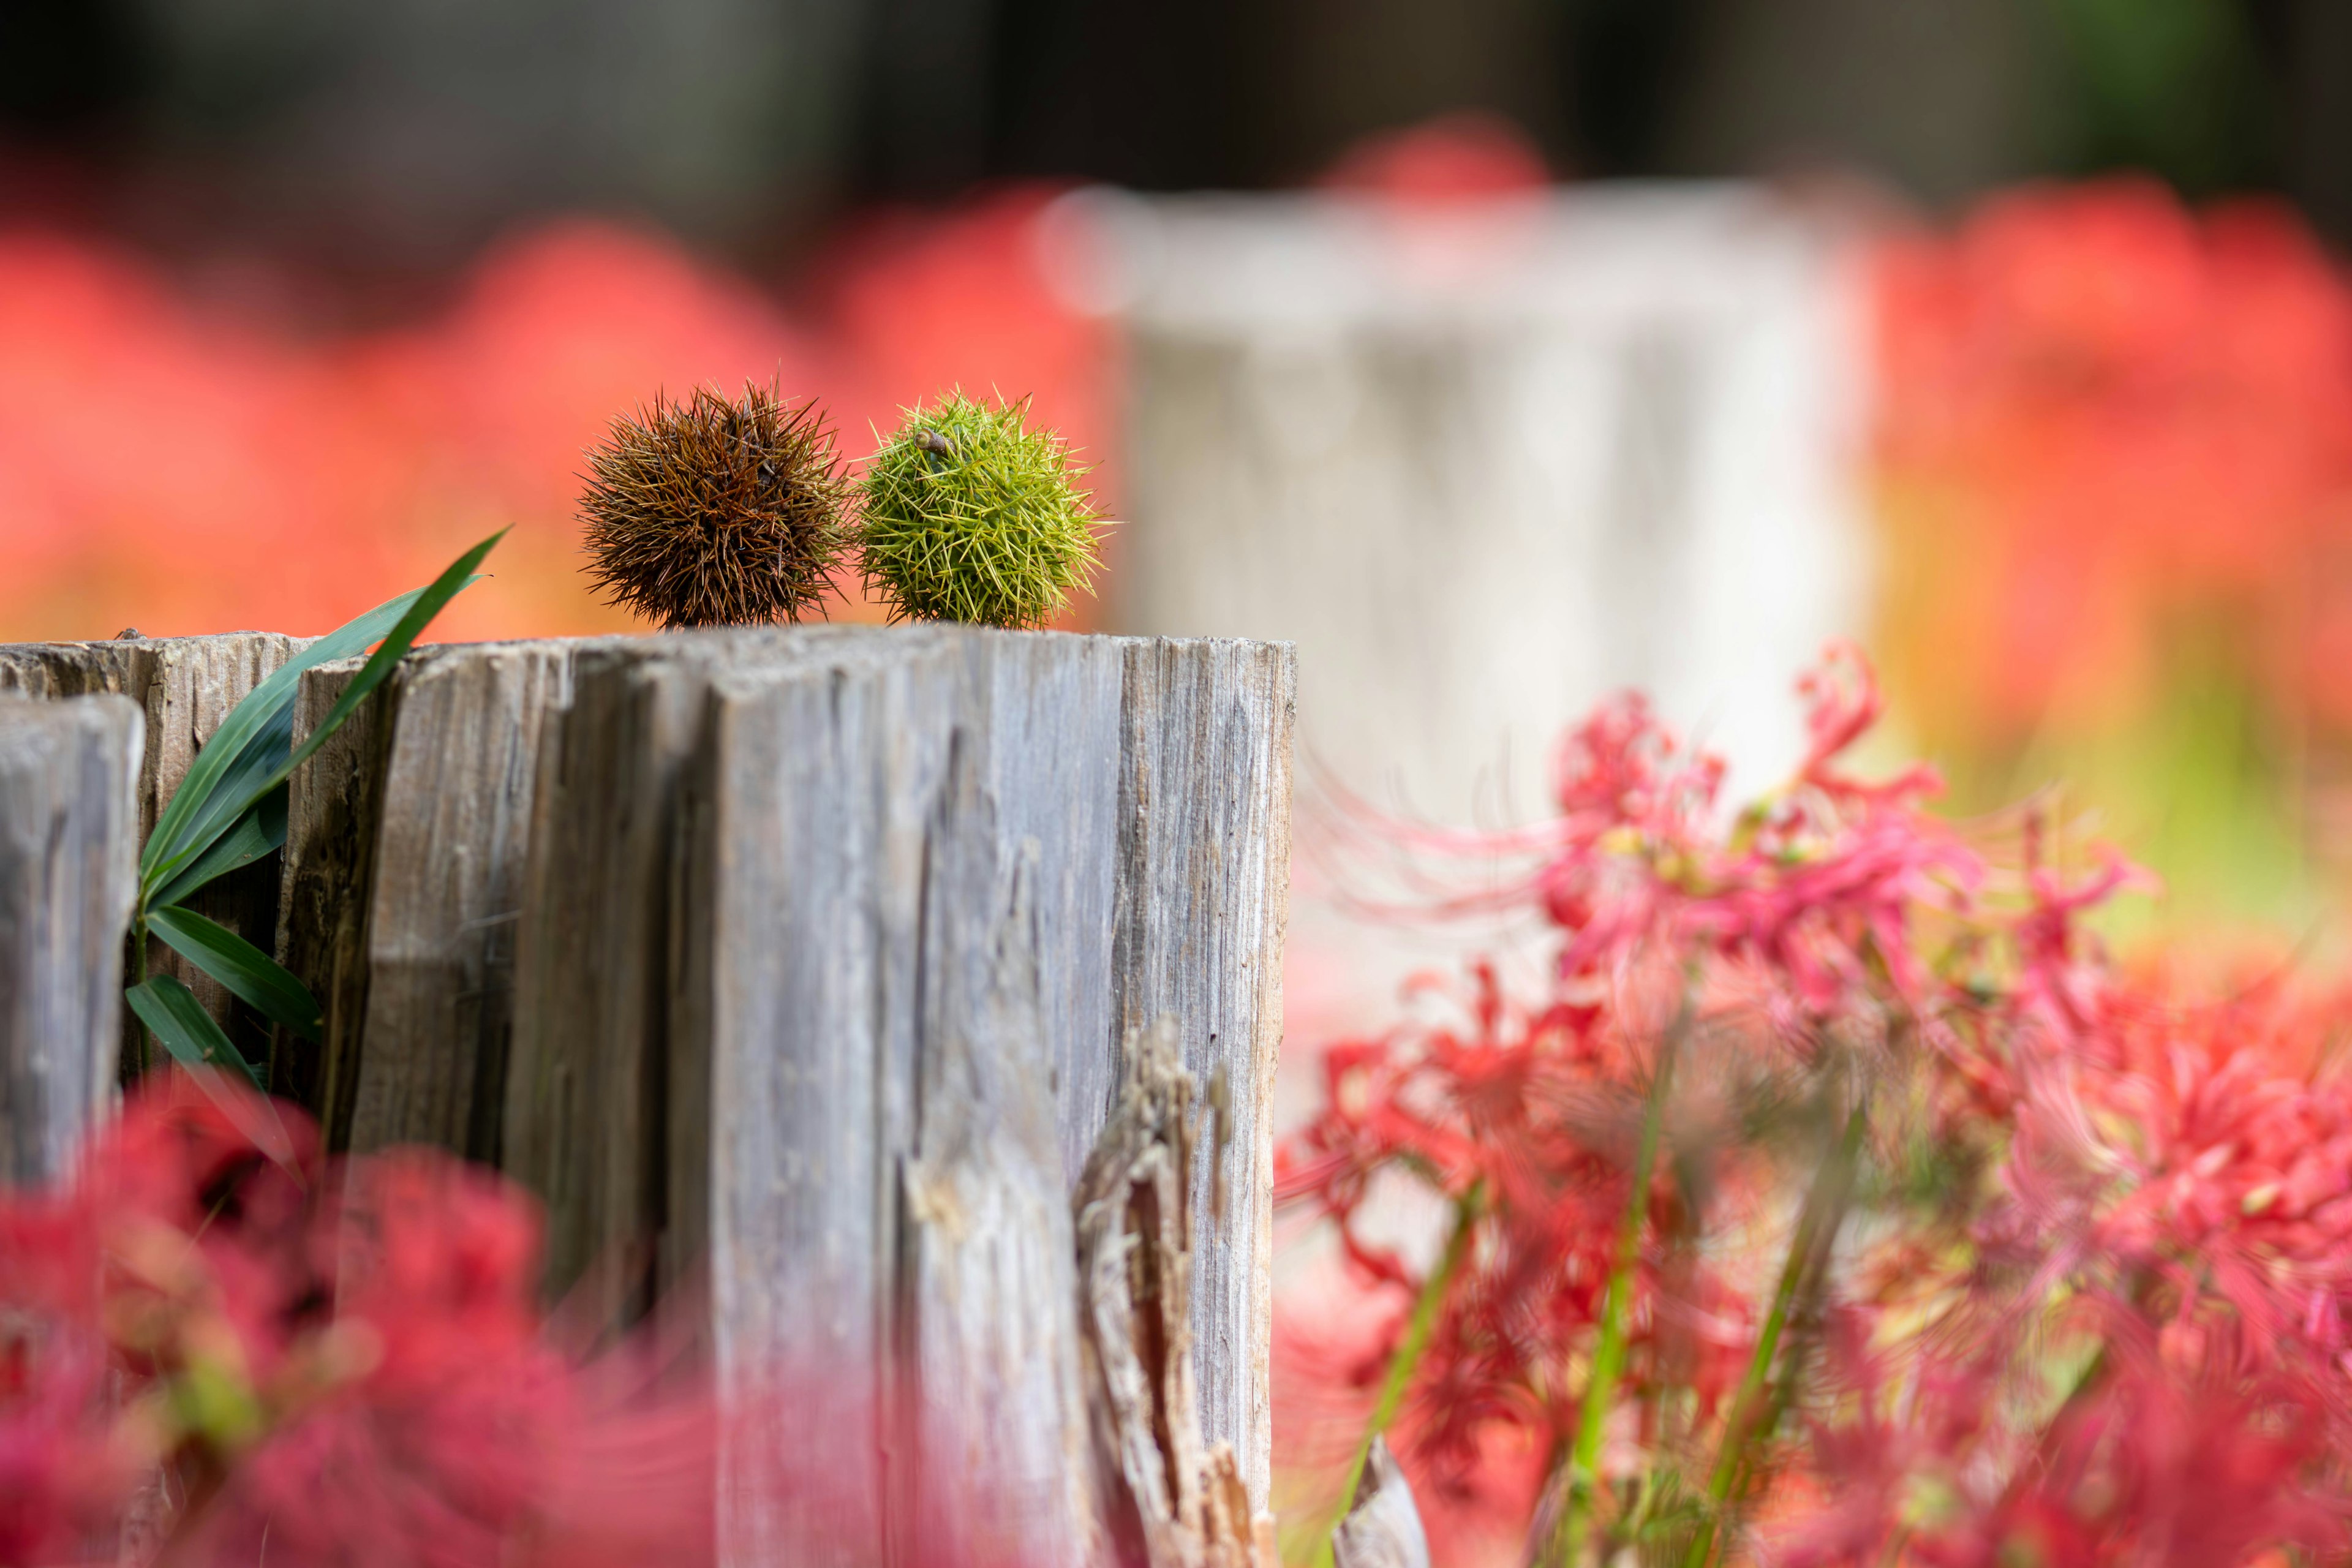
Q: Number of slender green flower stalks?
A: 3